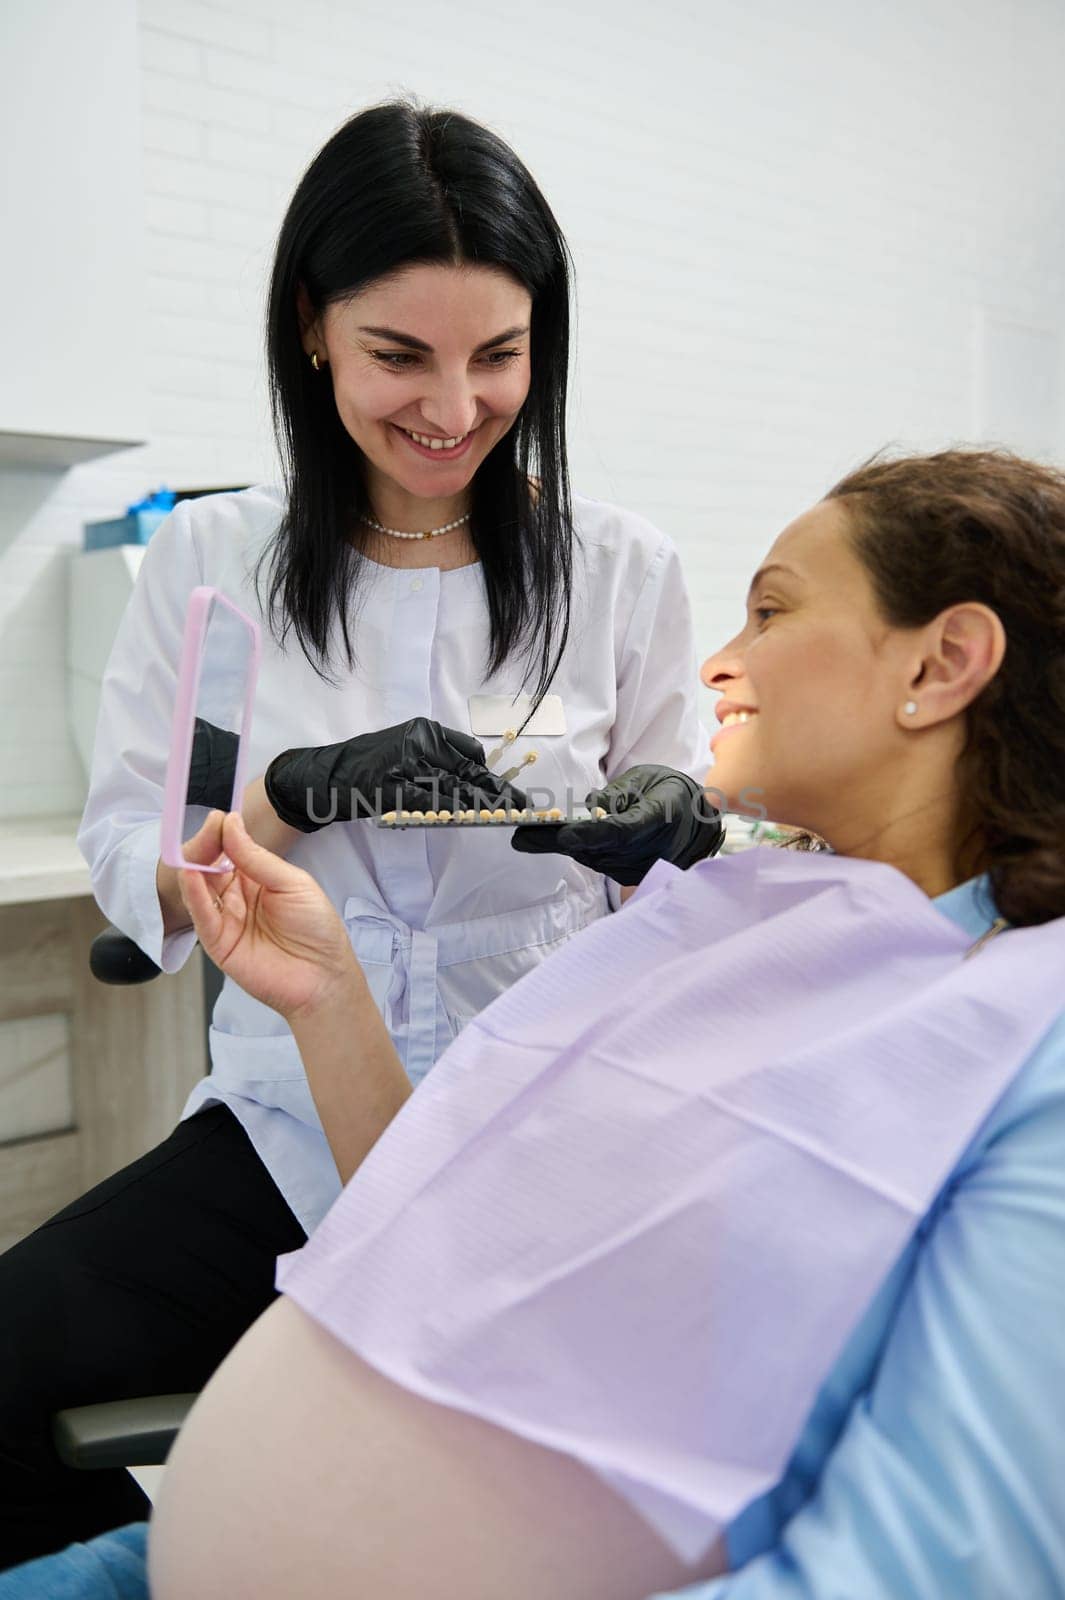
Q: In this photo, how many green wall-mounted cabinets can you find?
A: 0